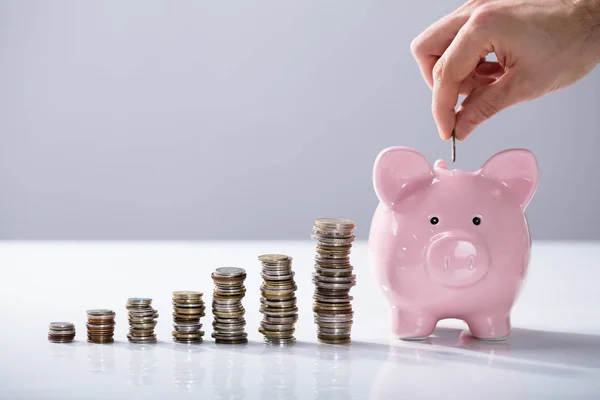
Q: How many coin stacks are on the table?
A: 7